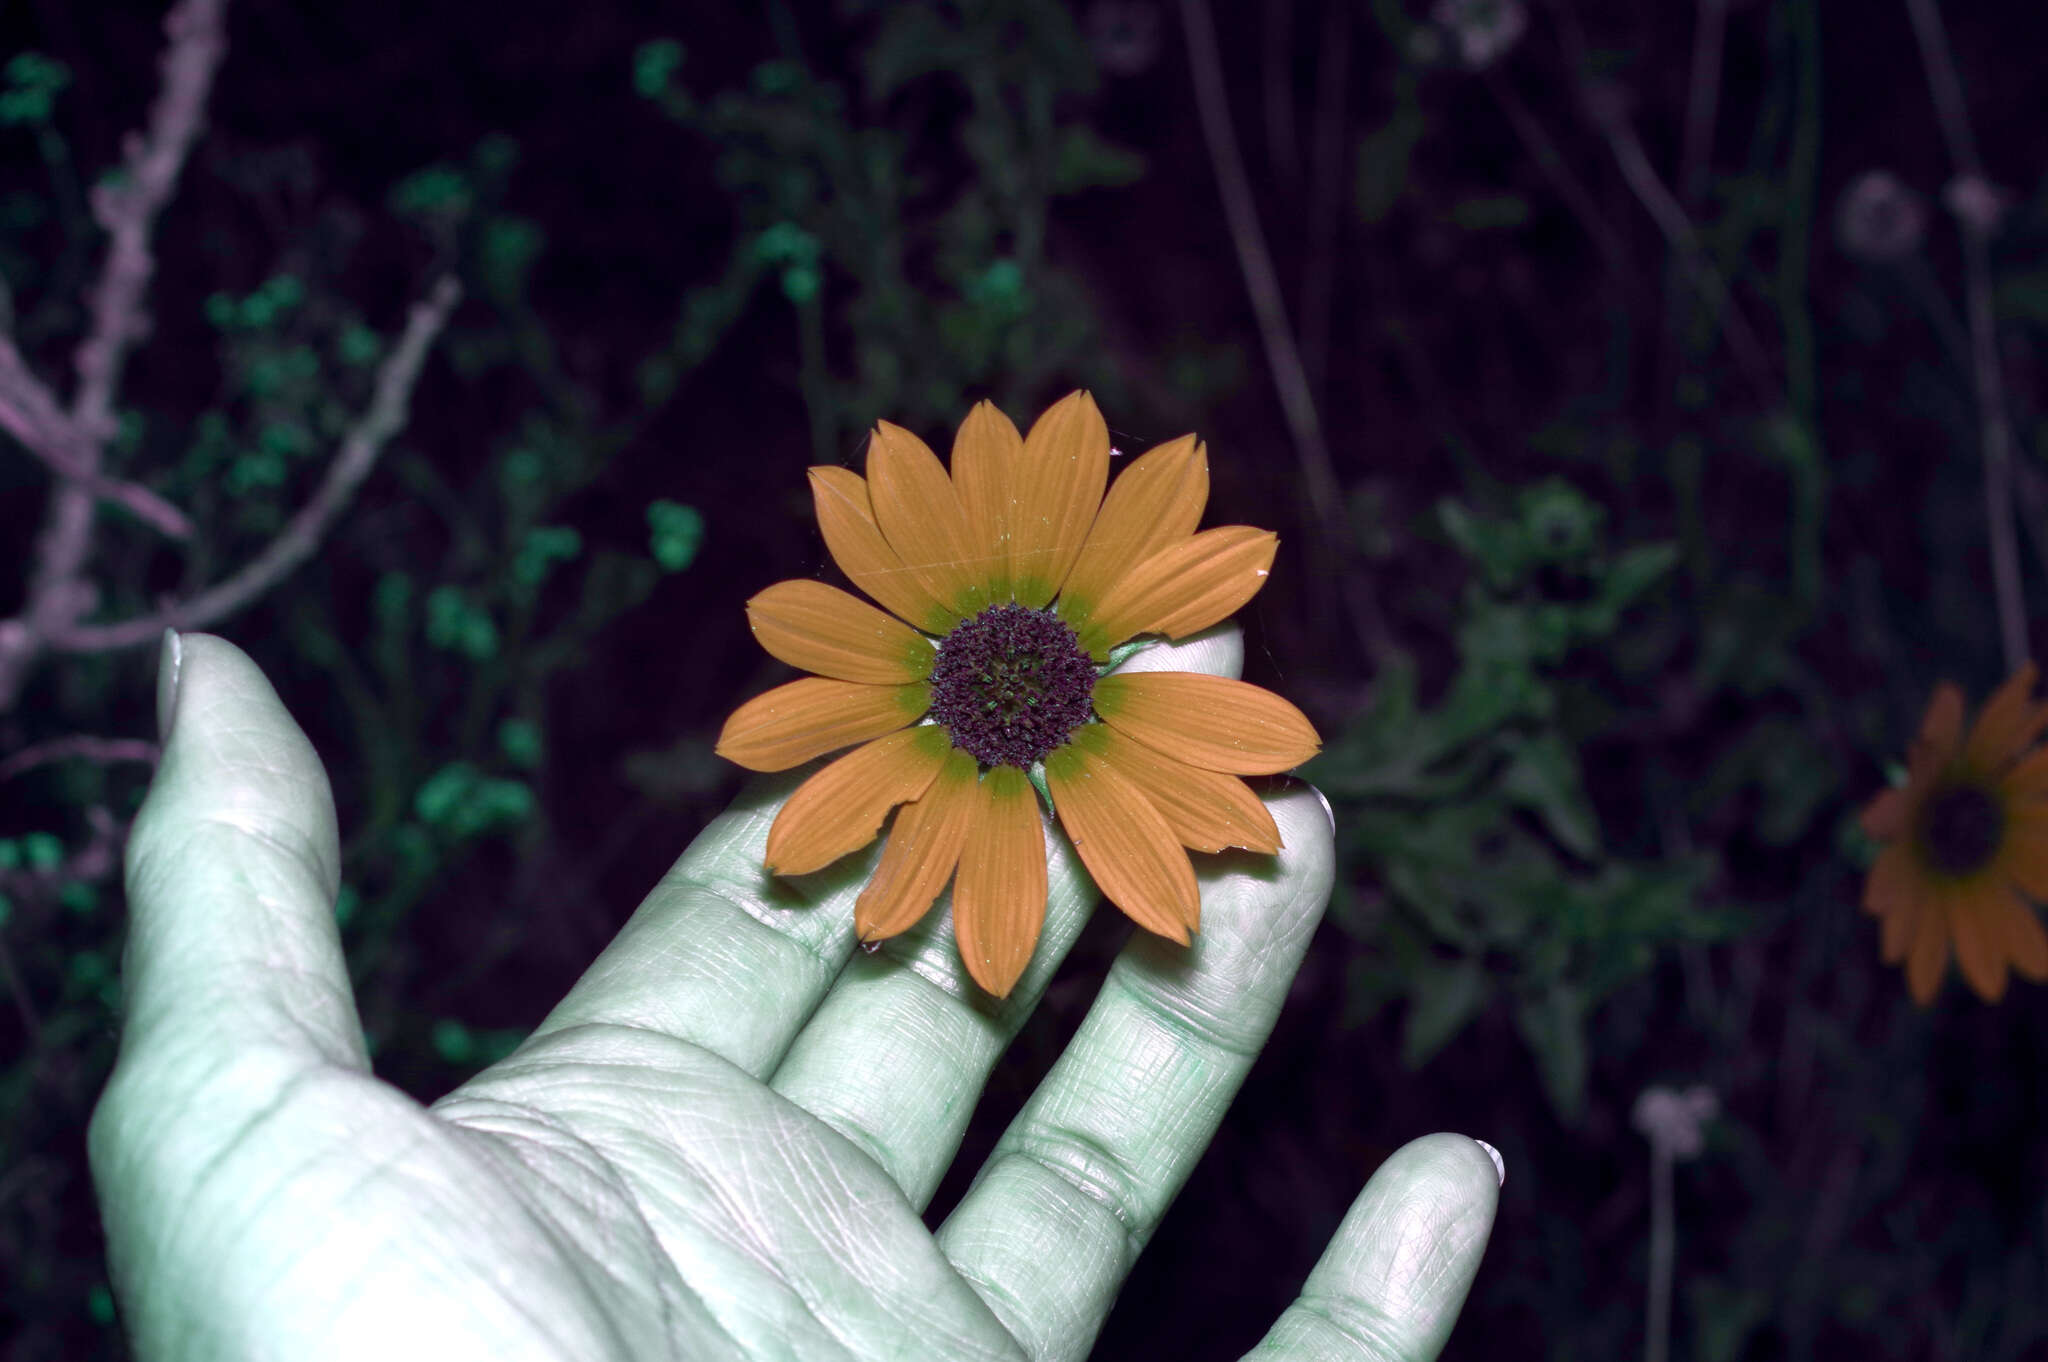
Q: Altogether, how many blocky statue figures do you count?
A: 0